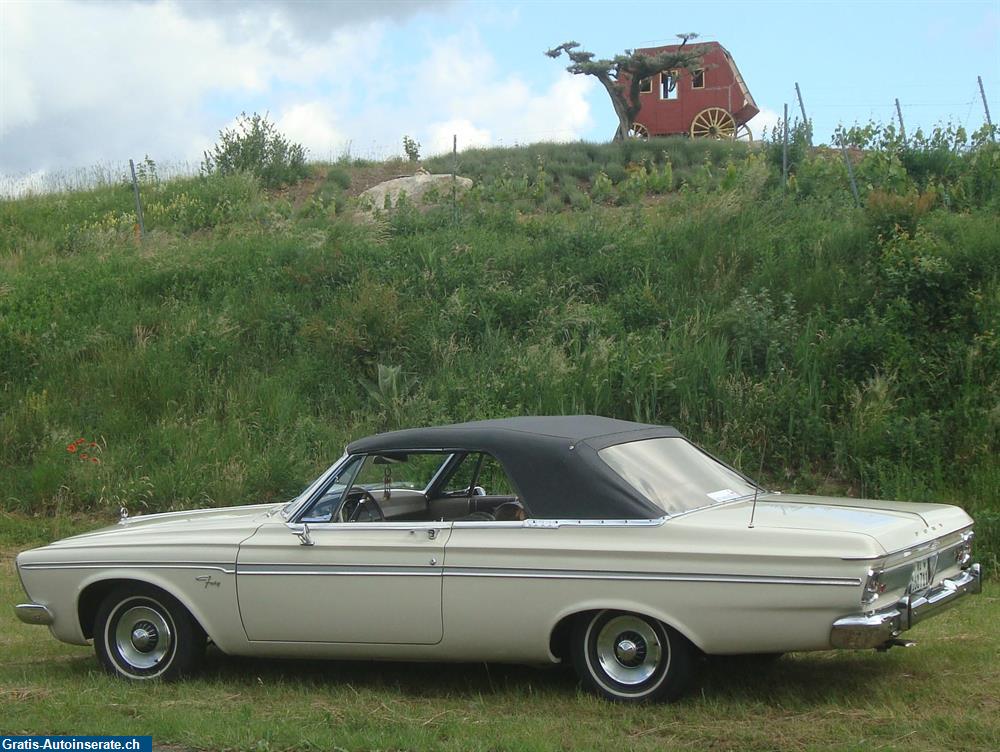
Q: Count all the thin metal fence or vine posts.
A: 7